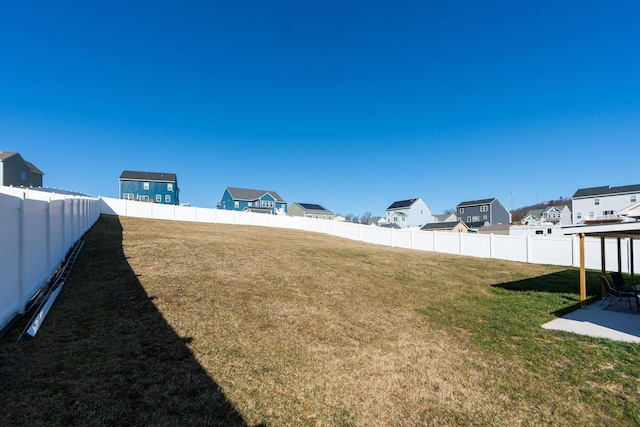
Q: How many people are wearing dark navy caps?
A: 0